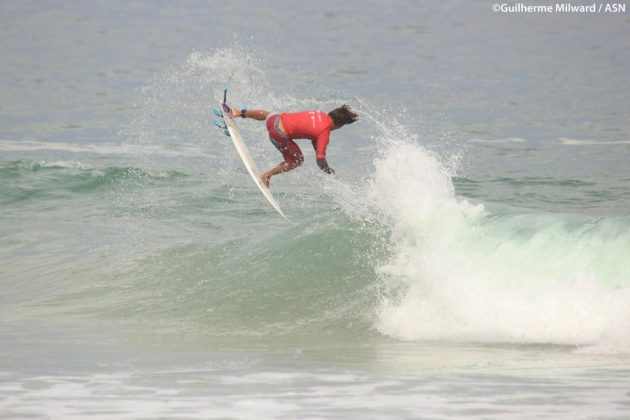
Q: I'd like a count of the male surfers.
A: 1